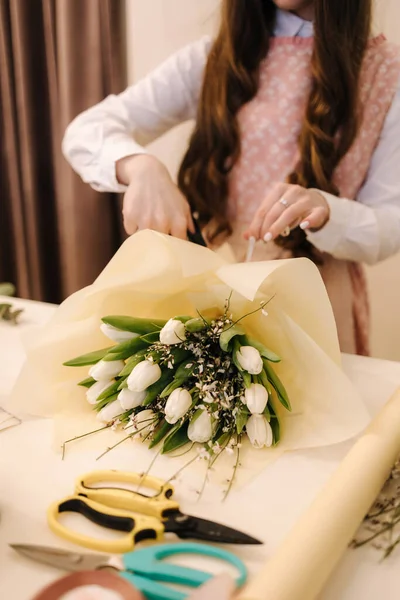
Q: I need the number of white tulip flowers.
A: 13